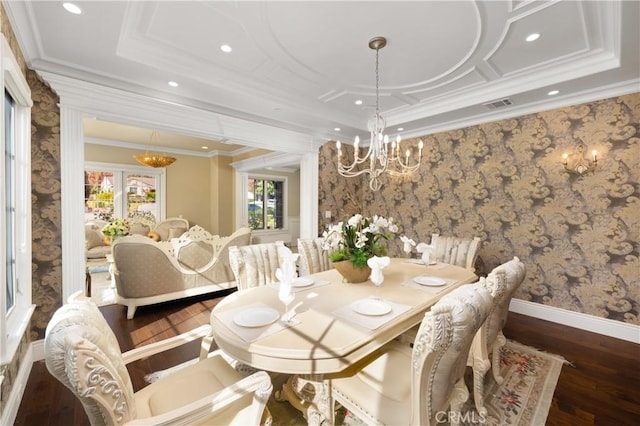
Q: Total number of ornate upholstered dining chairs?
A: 6